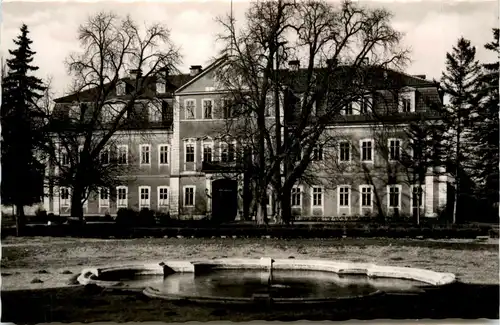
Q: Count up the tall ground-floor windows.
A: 12